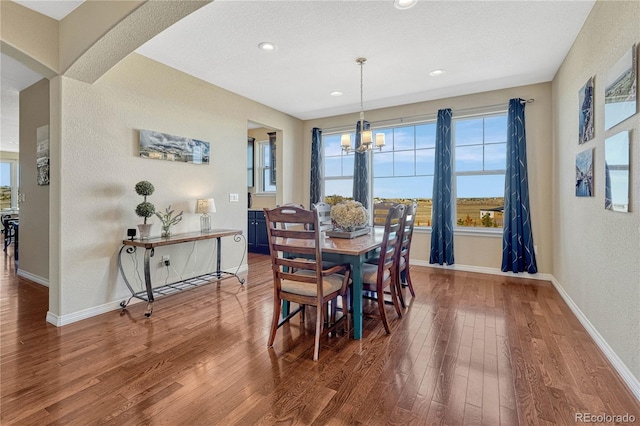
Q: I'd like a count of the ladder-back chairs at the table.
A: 6